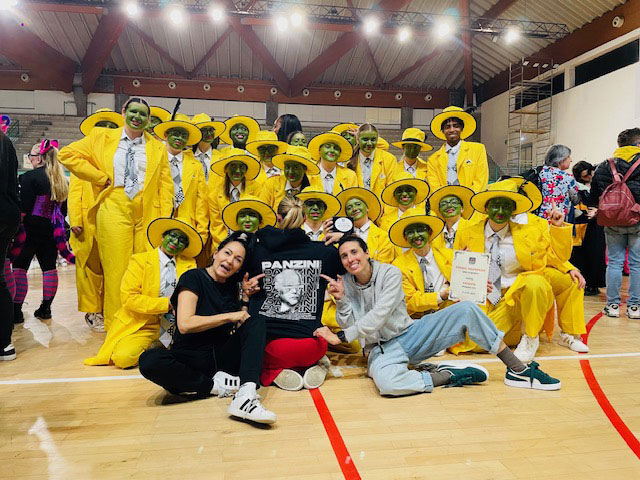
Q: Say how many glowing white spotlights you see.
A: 10